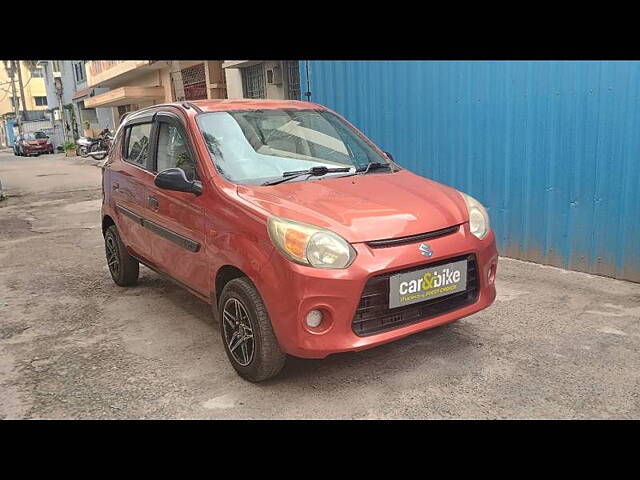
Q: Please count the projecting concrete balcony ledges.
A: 2